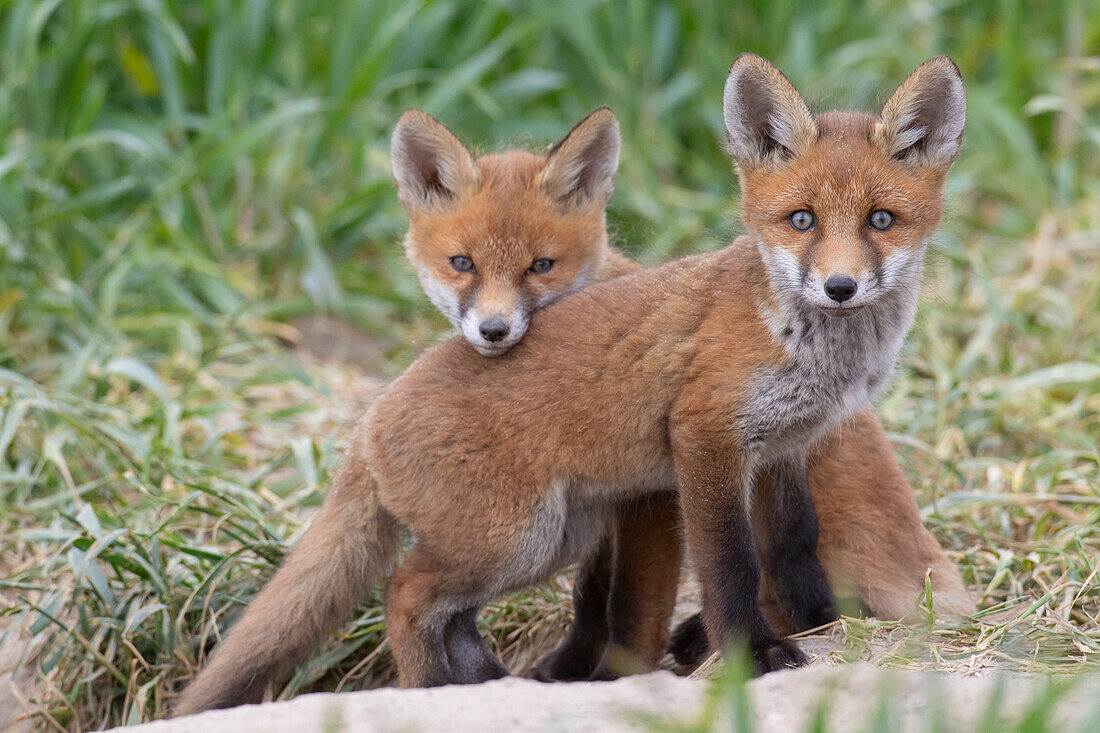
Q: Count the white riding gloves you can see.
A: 0